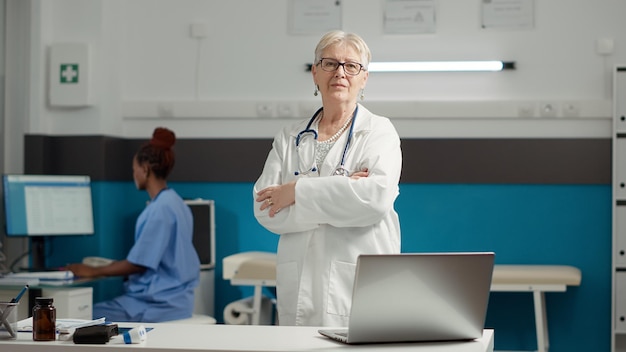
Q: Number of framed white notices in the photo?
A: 3